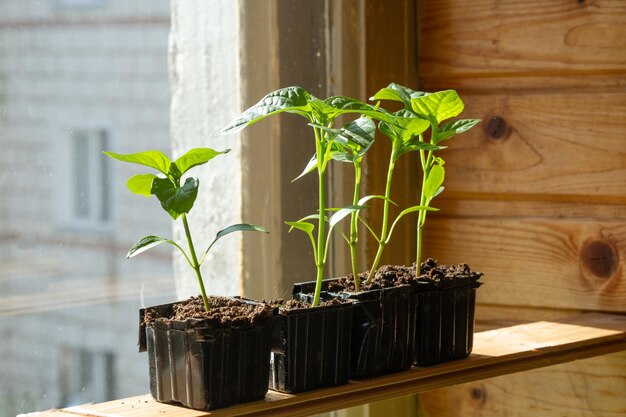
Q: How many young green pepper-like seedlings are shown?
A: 5